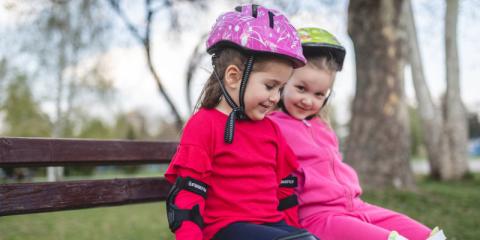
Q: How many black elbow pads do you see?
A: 2